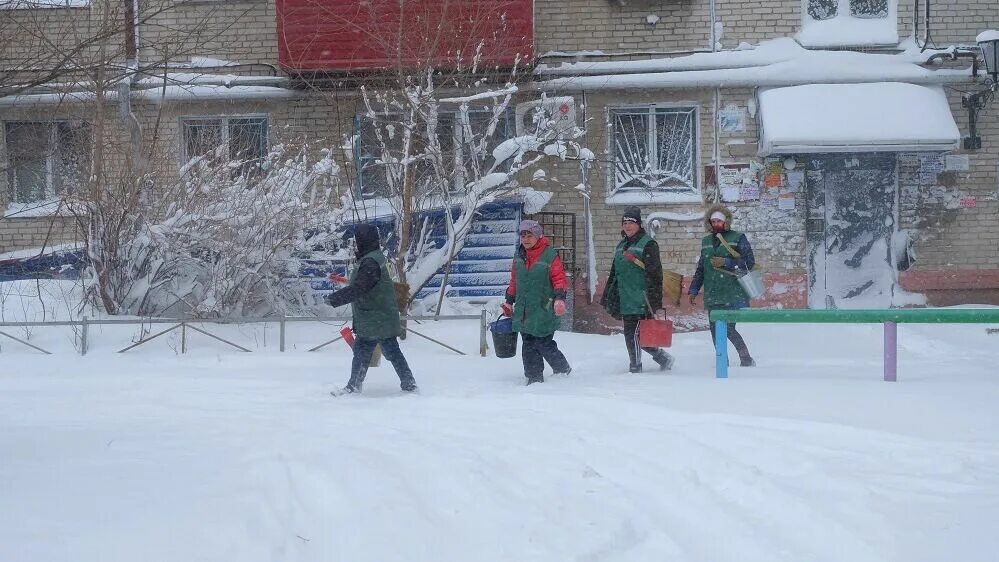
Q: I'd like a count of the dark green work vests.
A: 4